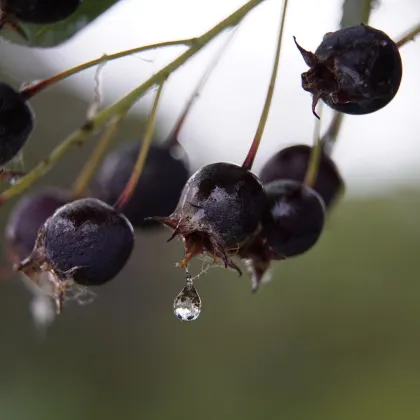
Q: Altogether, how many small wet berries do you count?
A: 9